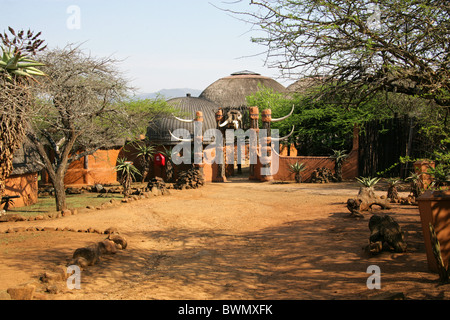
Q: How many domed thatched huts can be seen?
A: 3